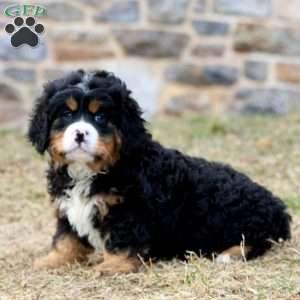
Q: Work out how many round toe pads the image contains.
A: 4